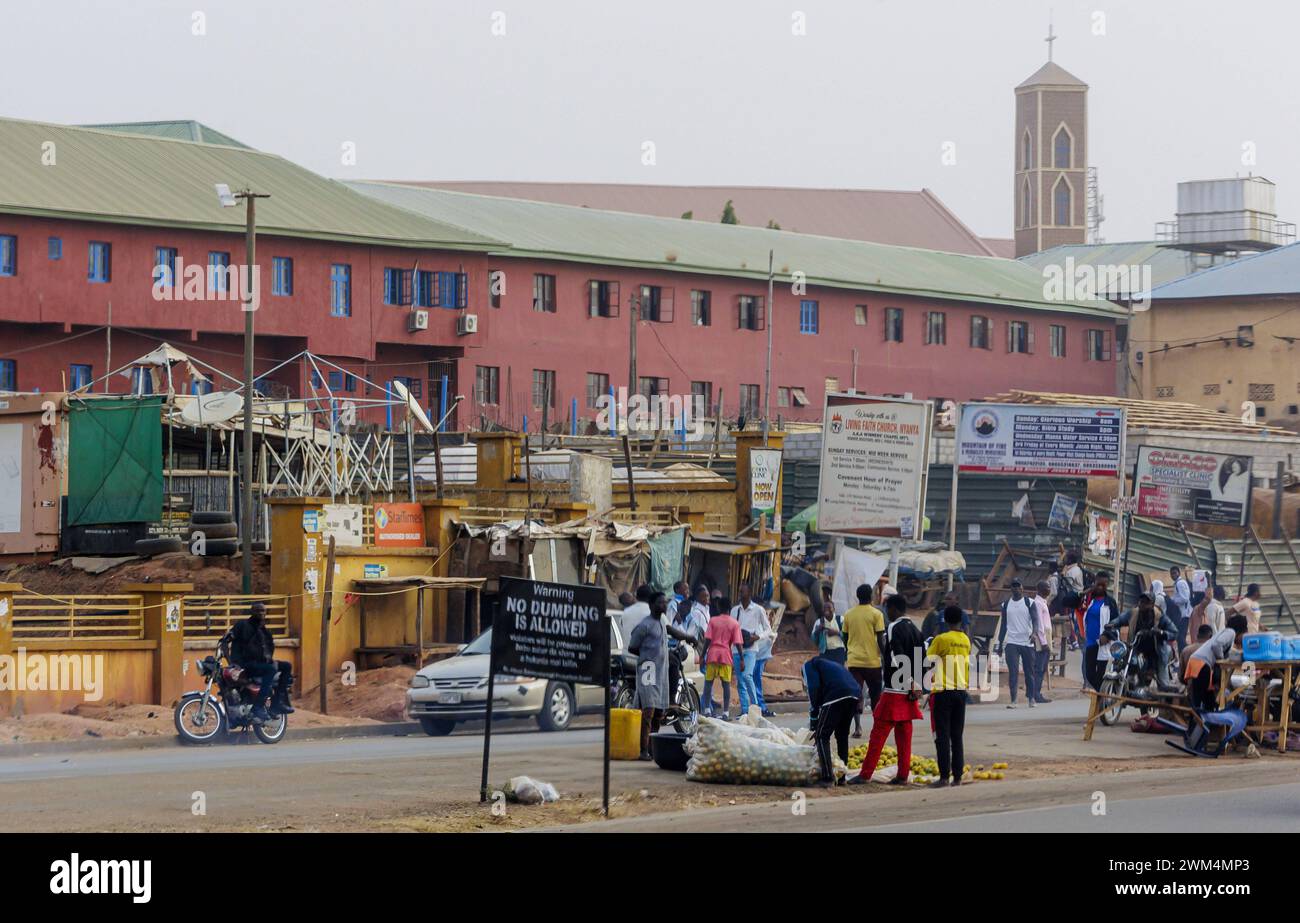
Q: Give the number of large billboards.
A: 3